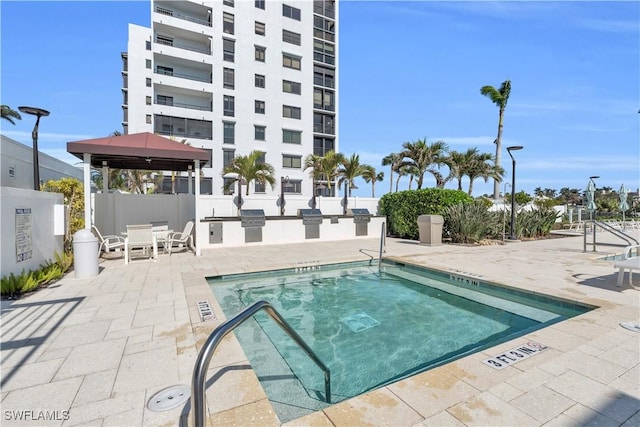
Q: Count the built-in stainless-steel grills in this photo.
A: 3